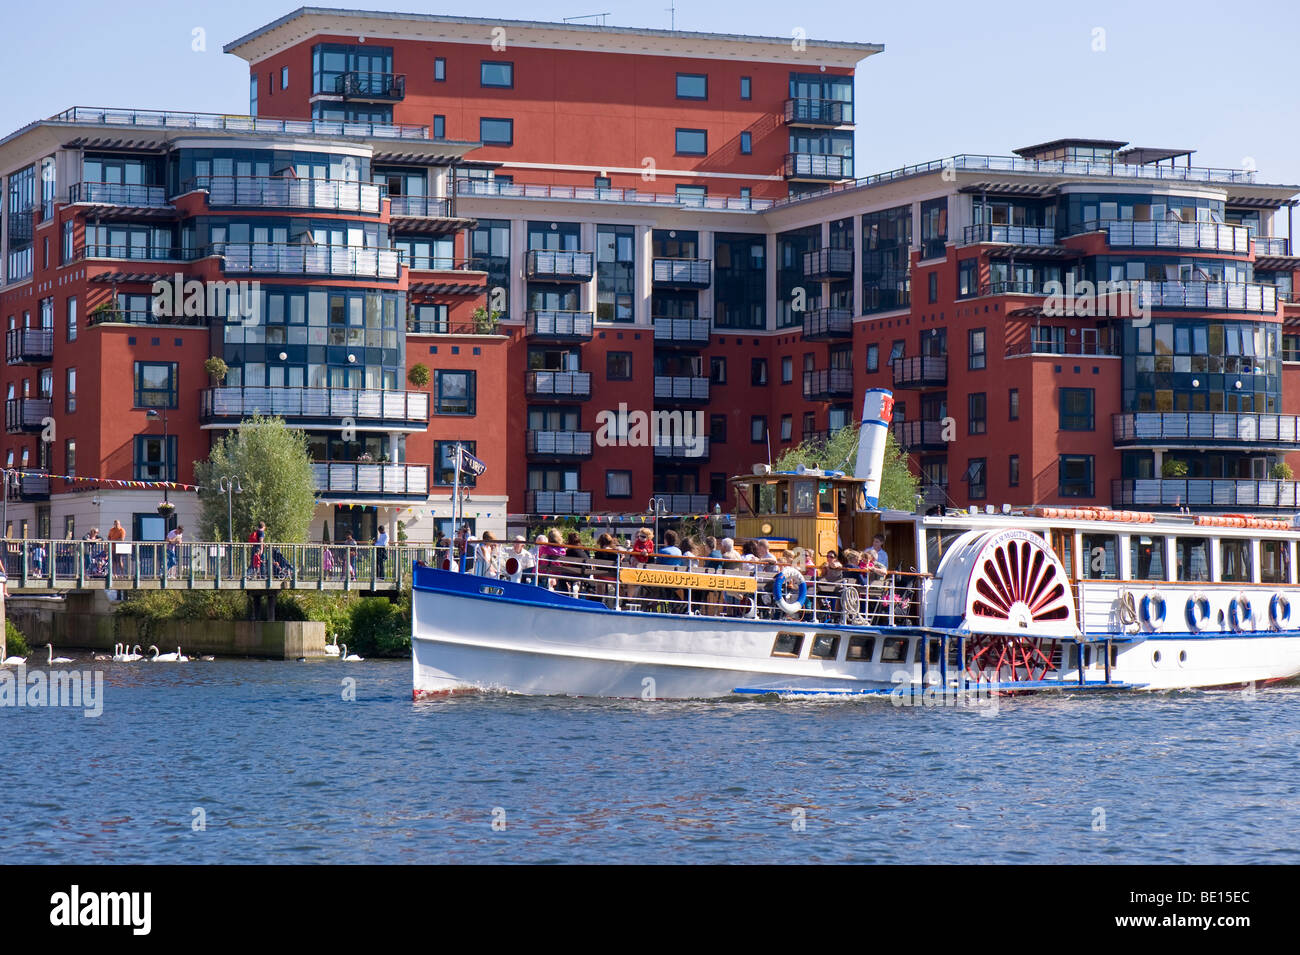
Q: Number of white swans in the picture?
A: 10